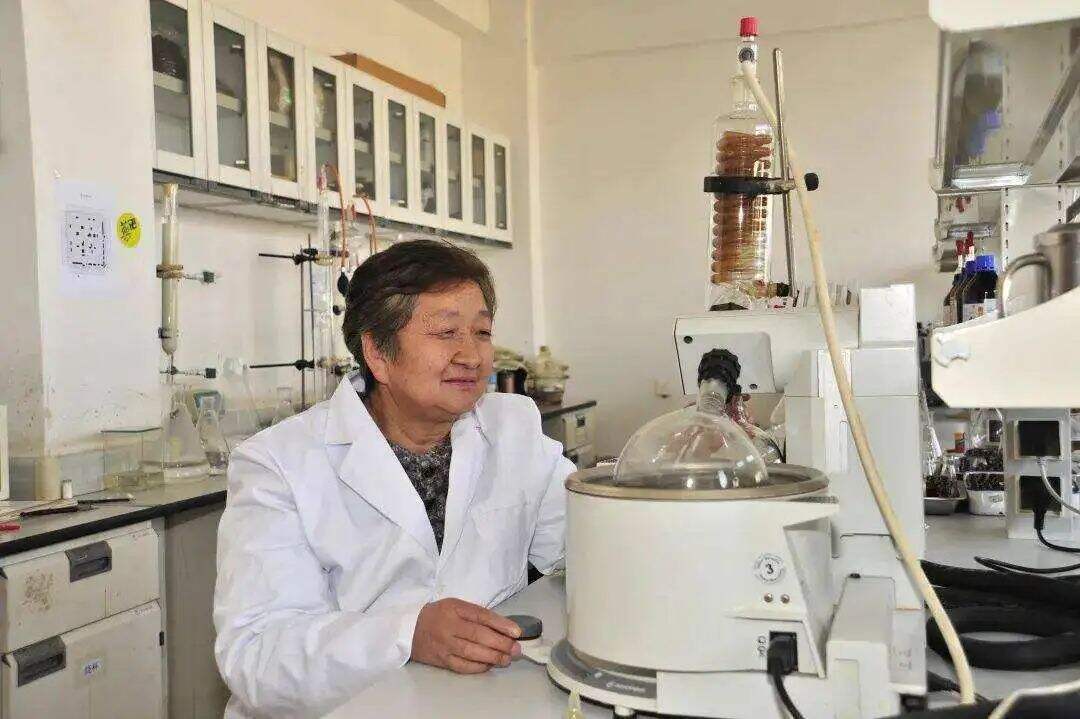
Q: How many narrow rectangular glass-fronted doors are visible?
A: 10